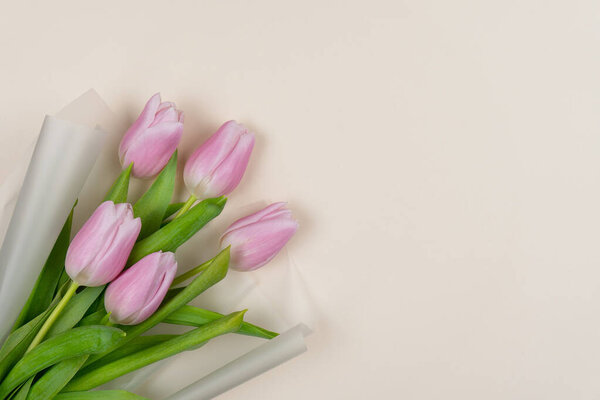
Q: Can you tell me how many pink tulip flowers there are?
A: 5